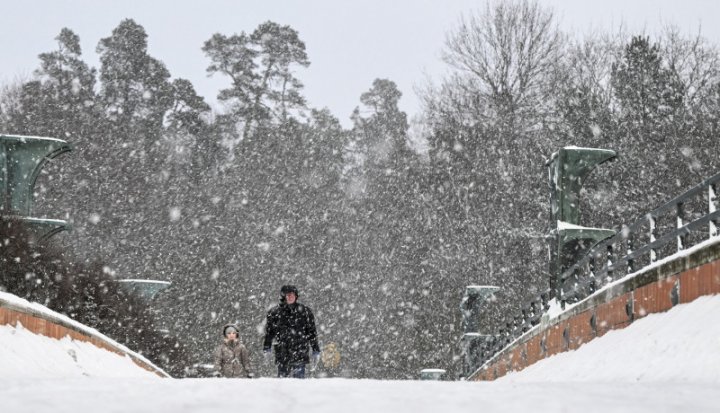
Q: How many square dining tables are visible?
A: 0